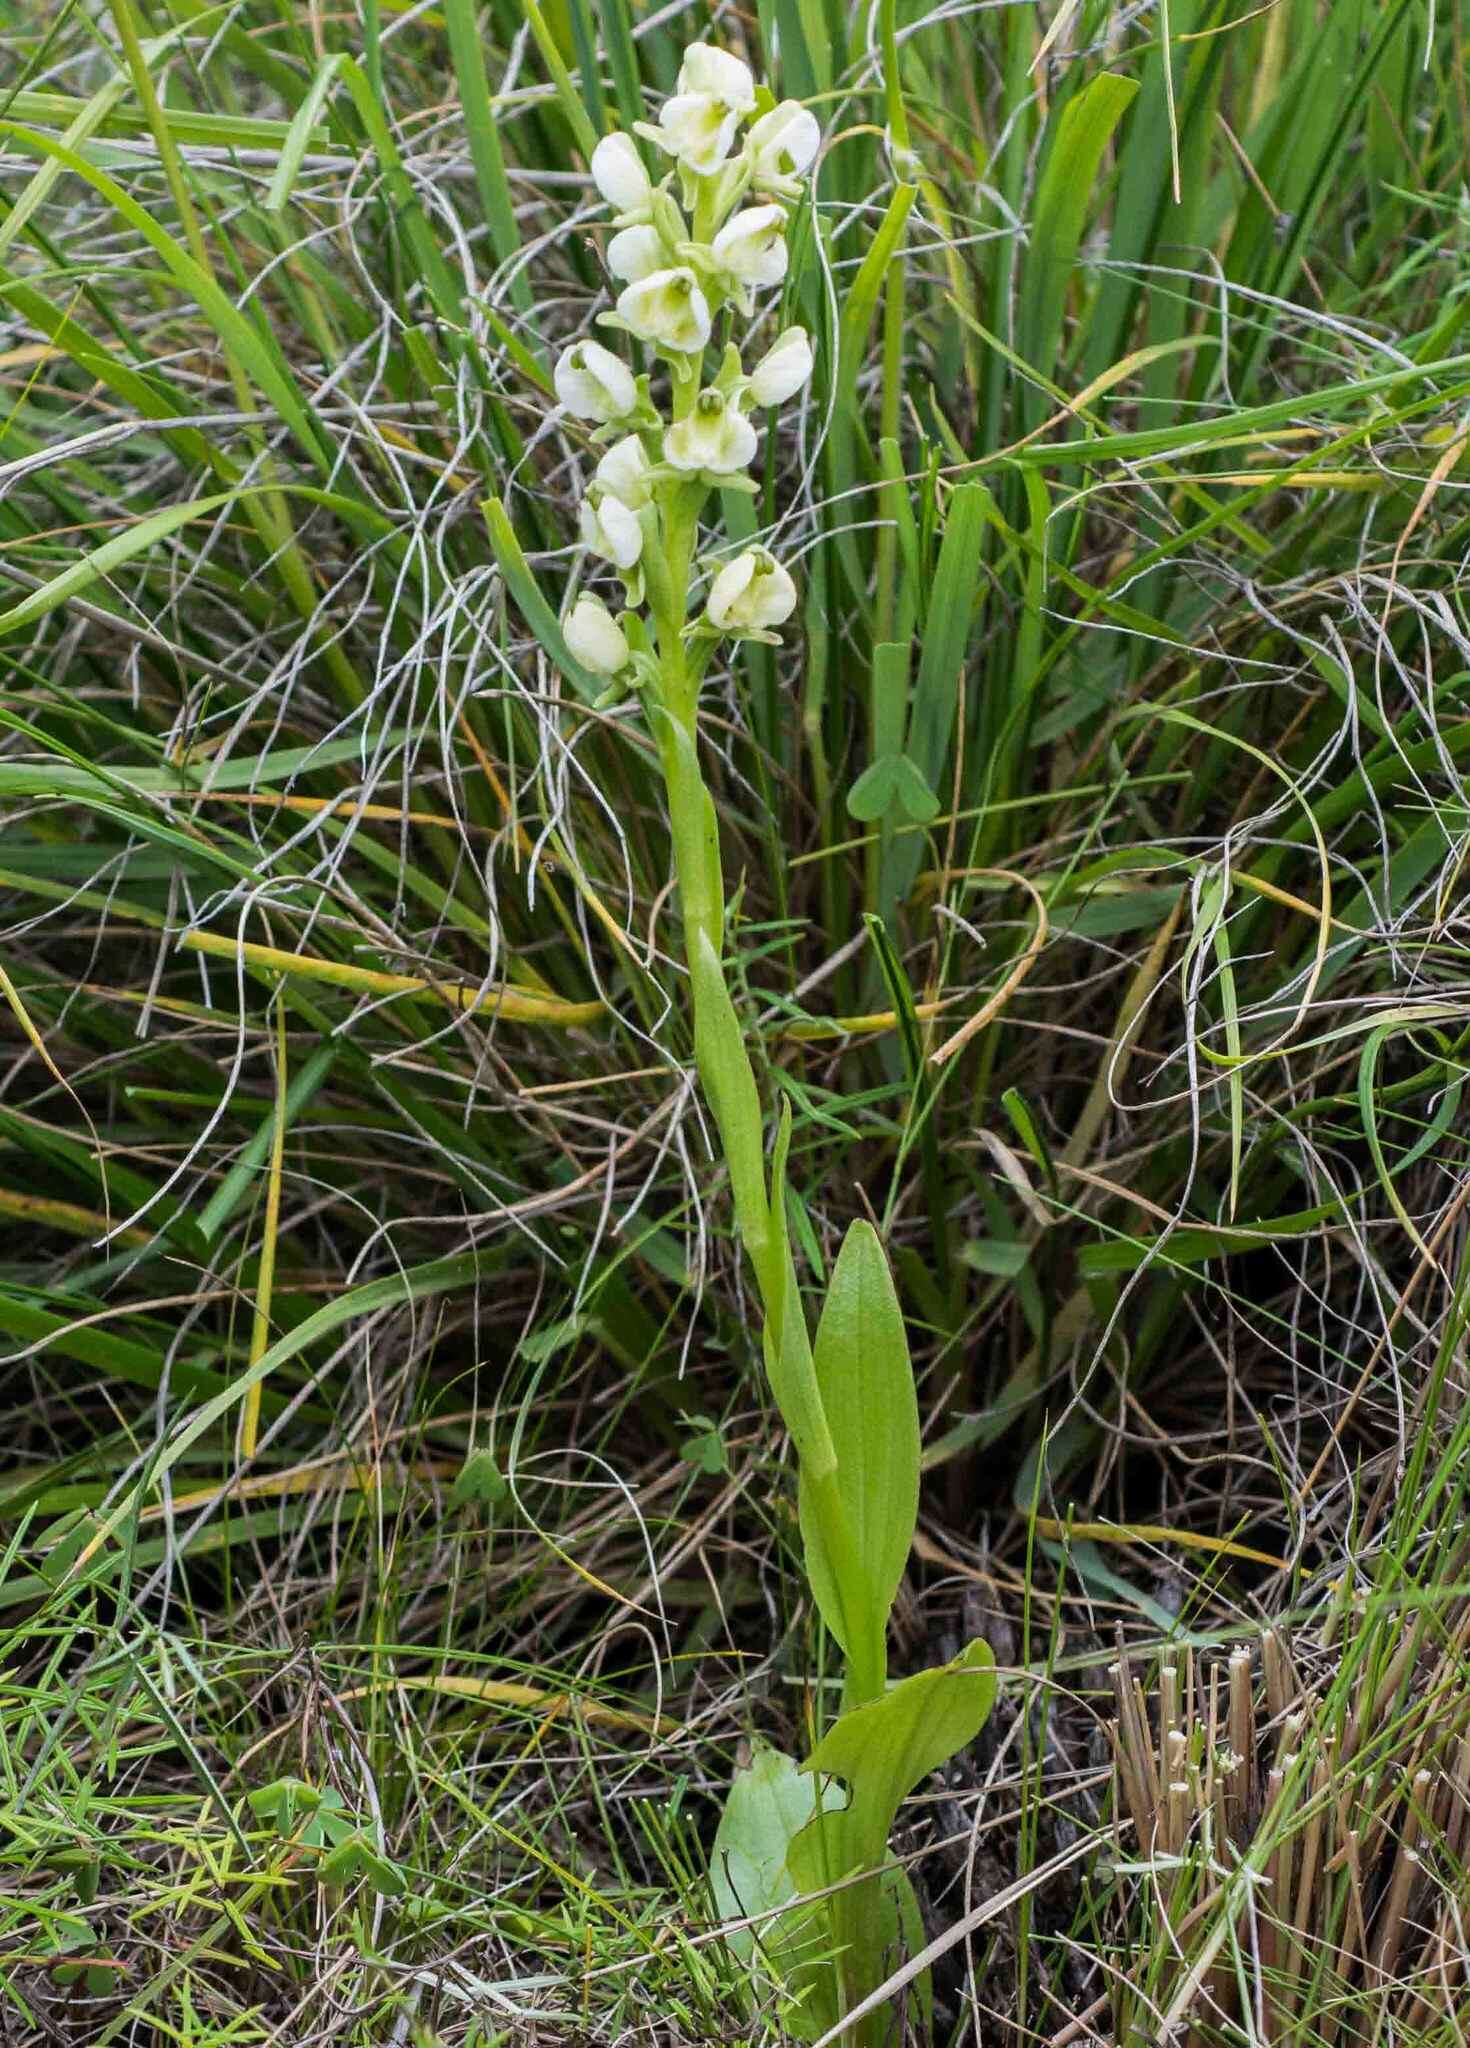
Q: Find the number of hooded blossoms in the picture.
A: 14